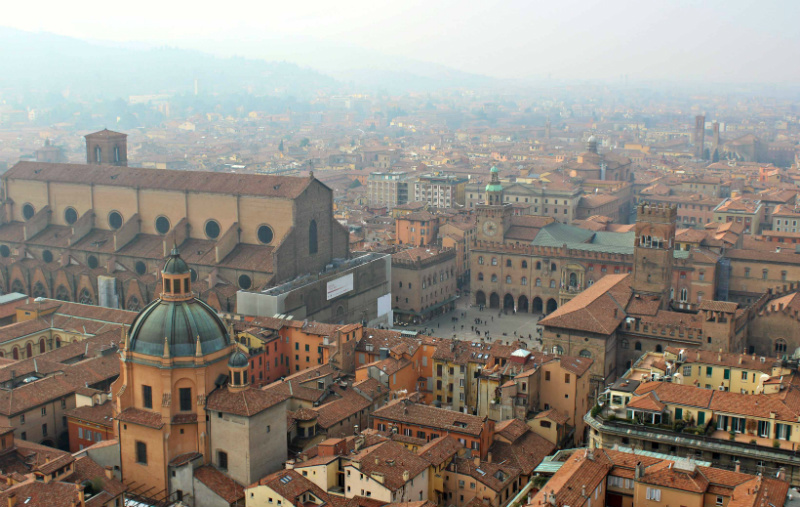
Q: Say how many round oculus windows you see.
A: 12